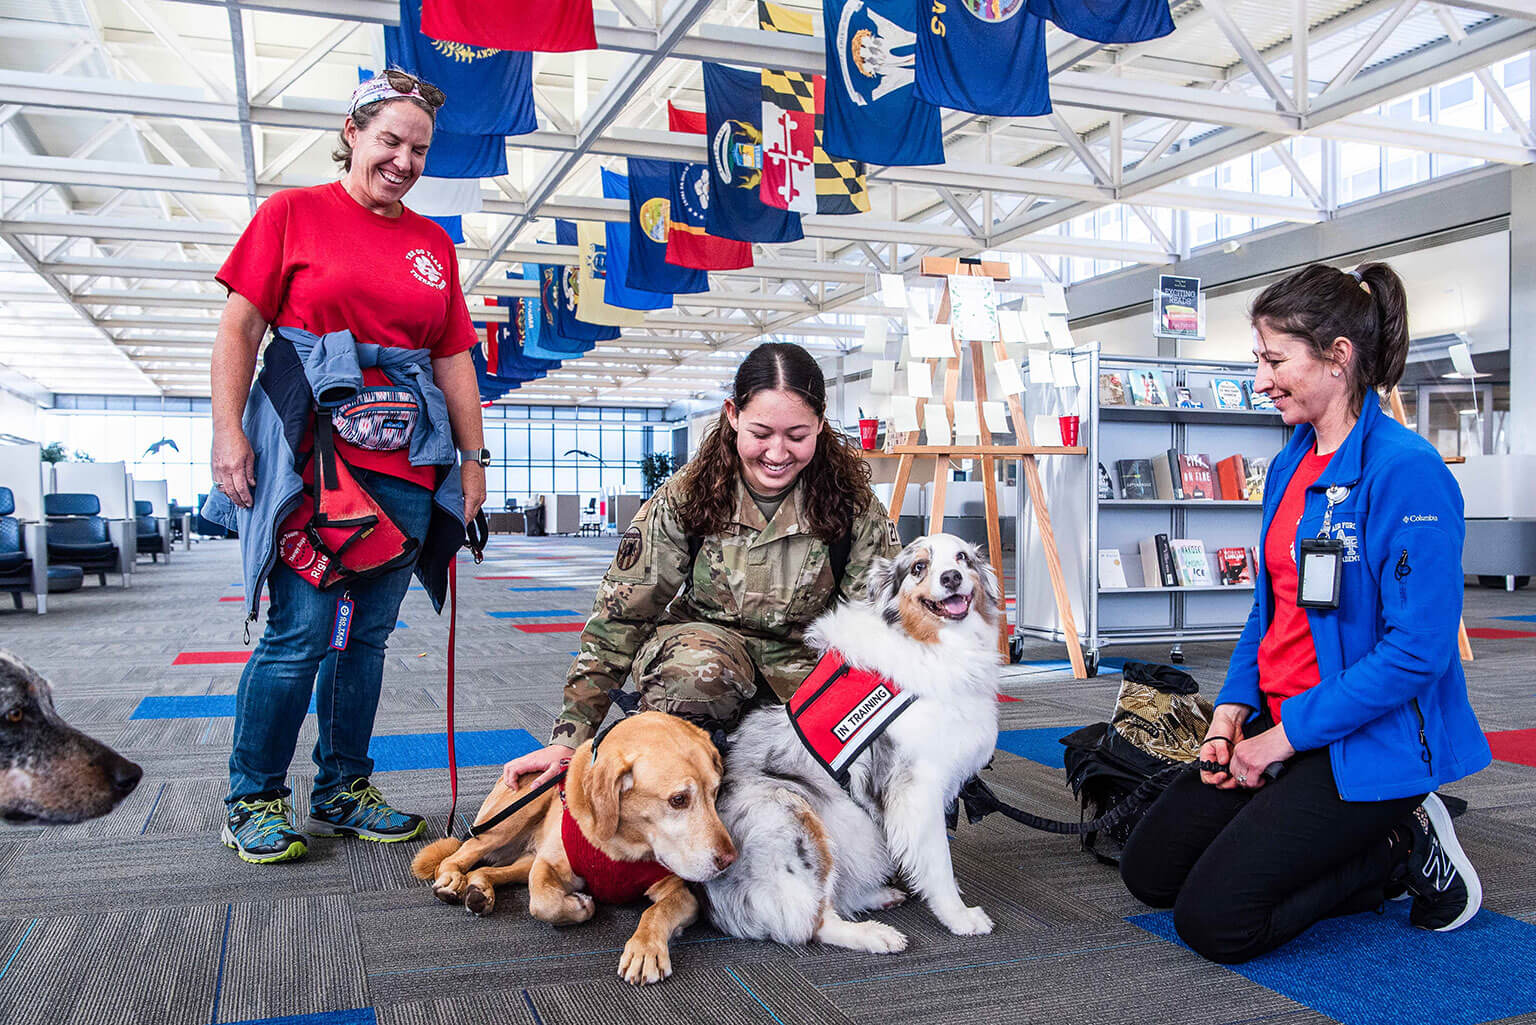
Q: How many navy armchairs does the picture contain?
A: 3